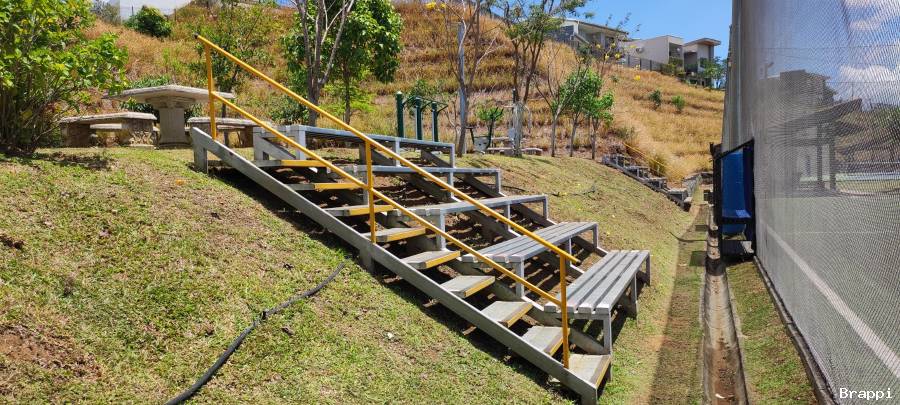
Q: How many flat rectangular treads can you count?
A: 9